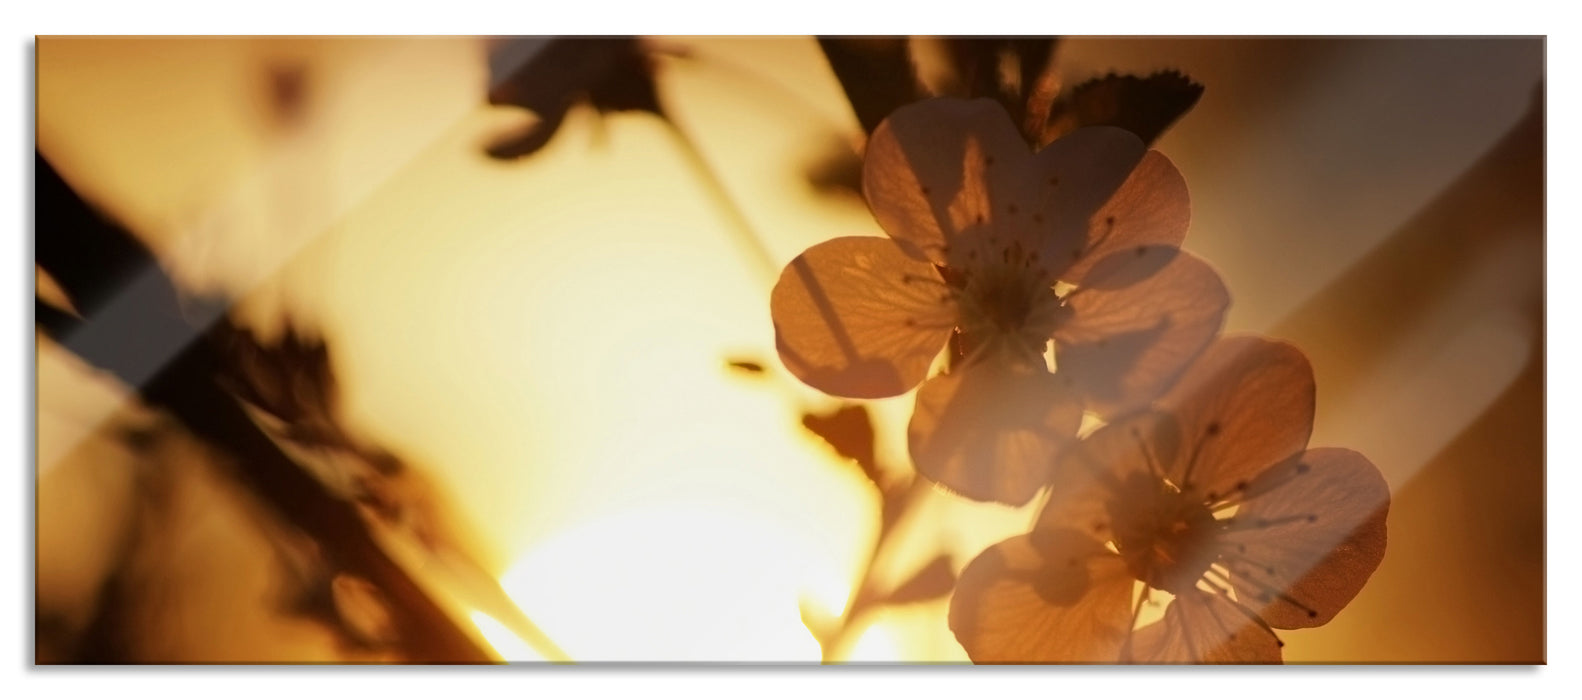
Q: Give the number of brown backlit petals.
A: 10